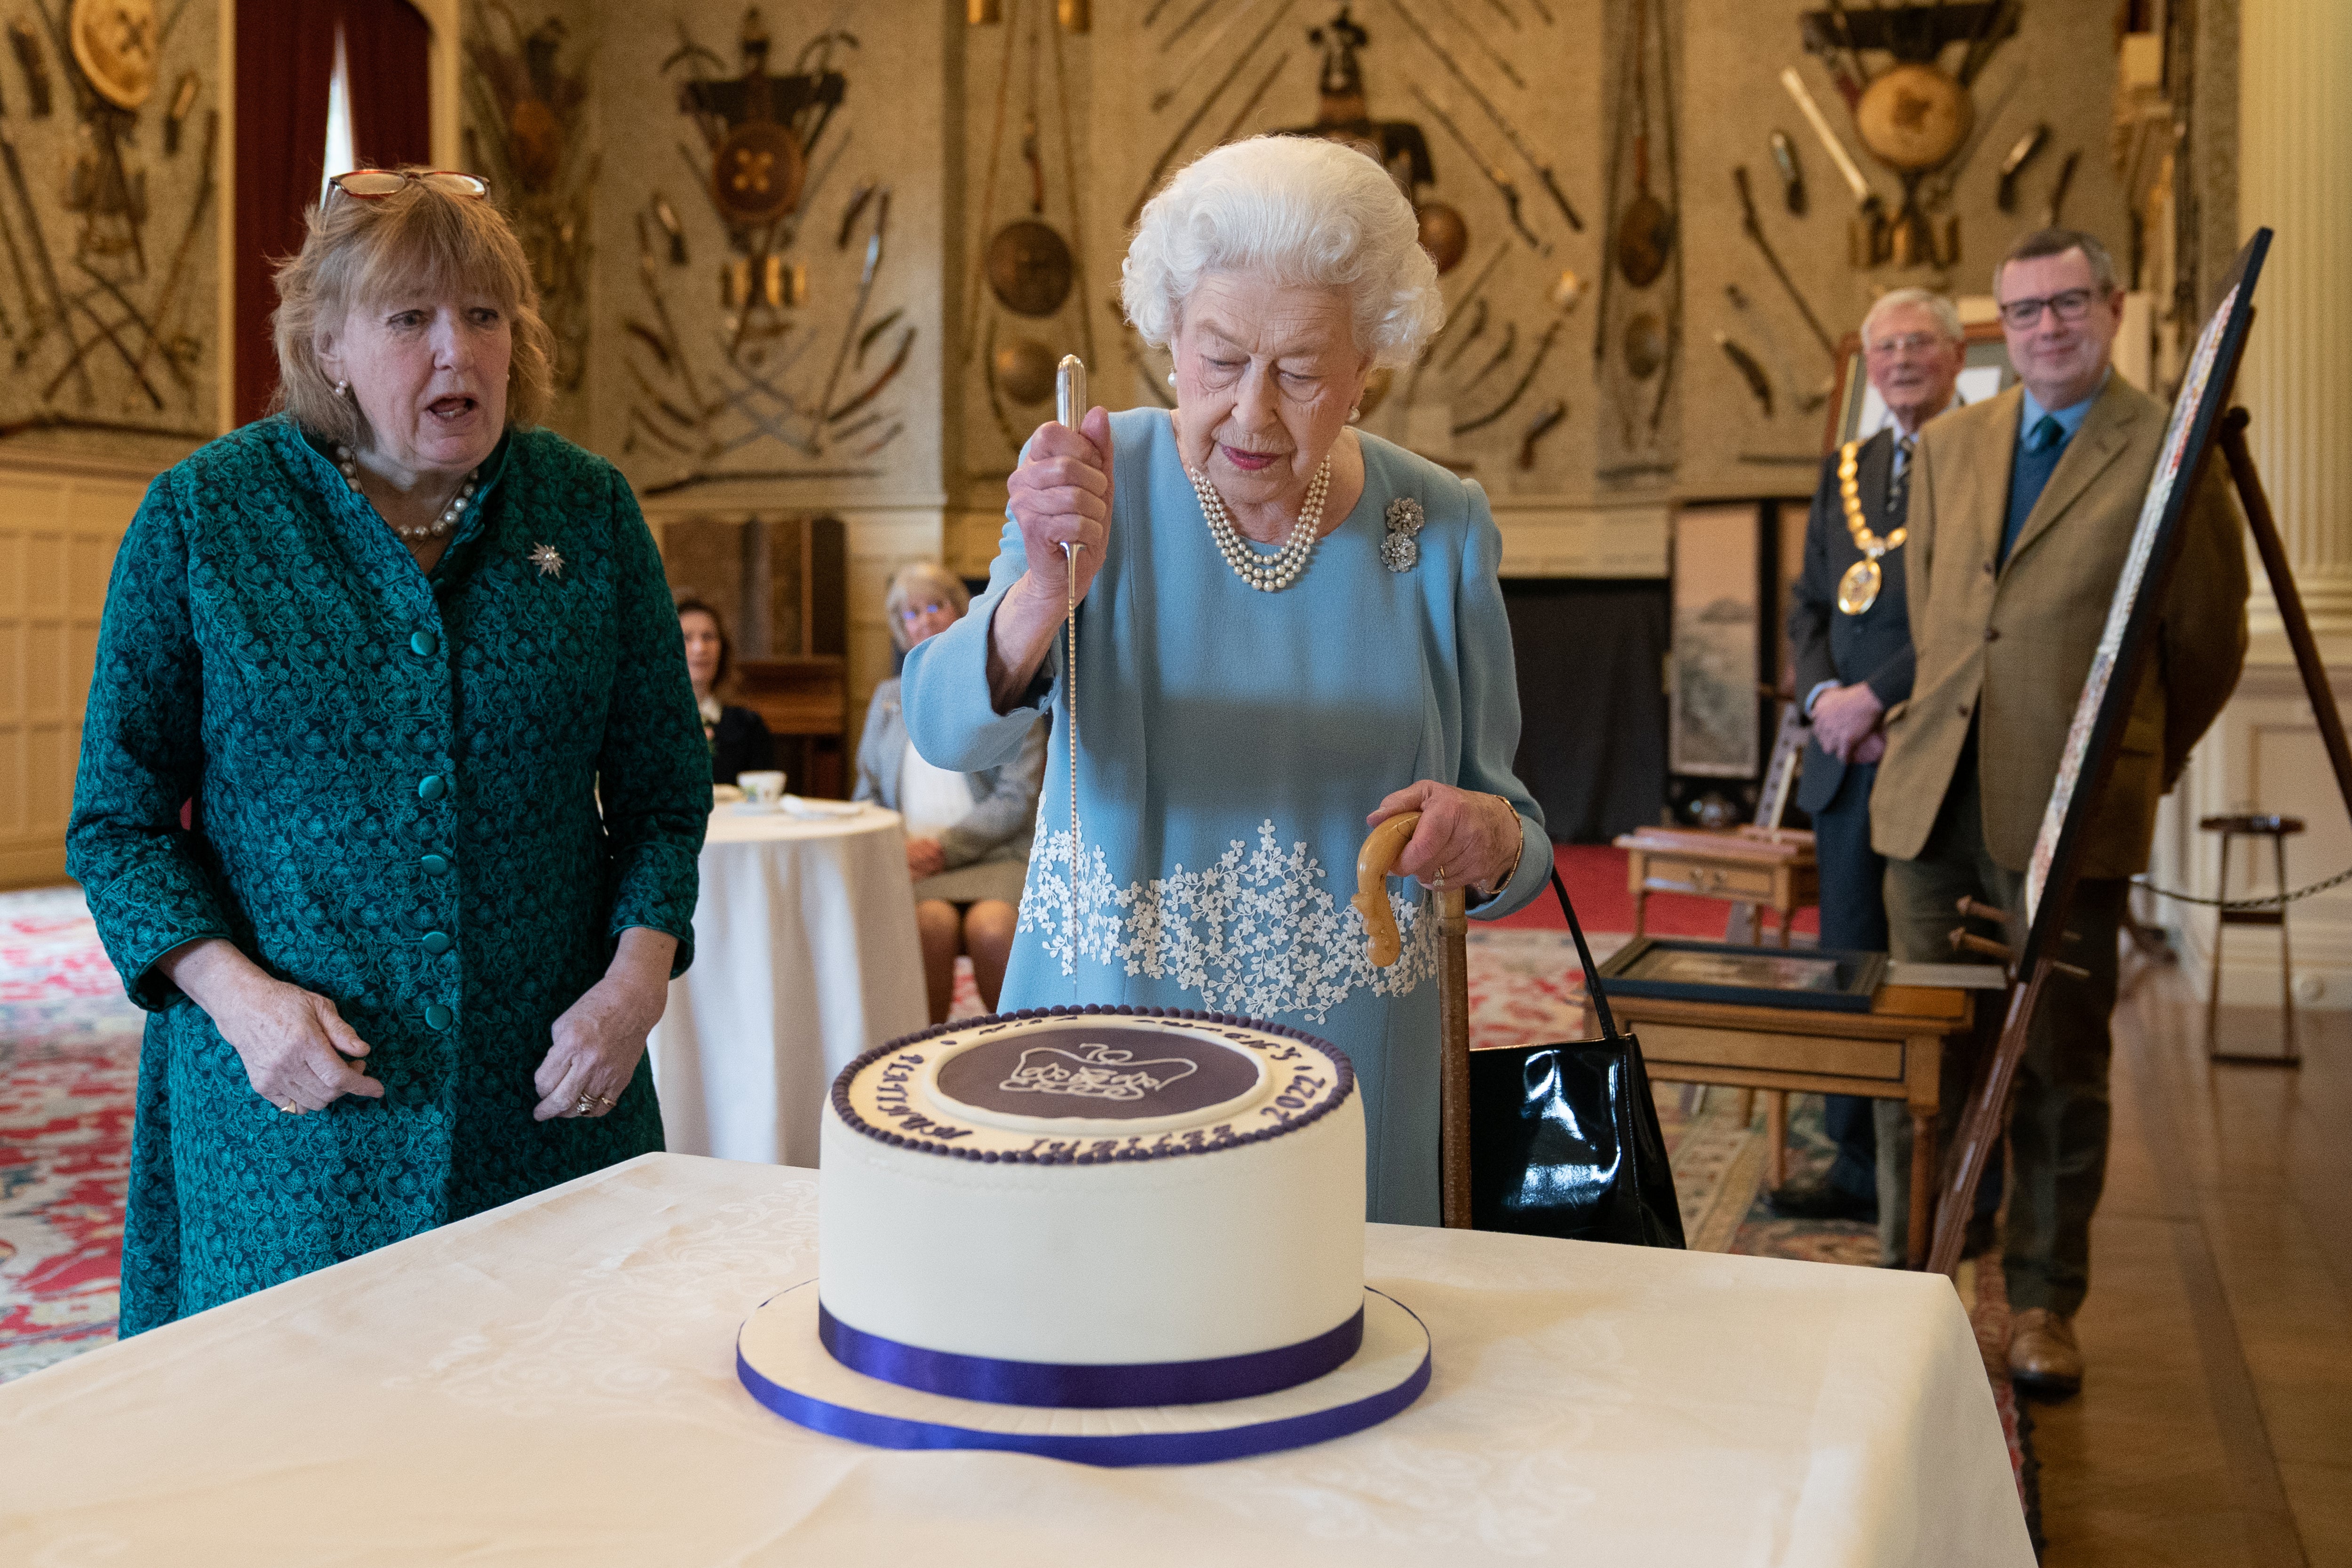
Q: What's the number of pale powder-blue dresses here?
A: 1